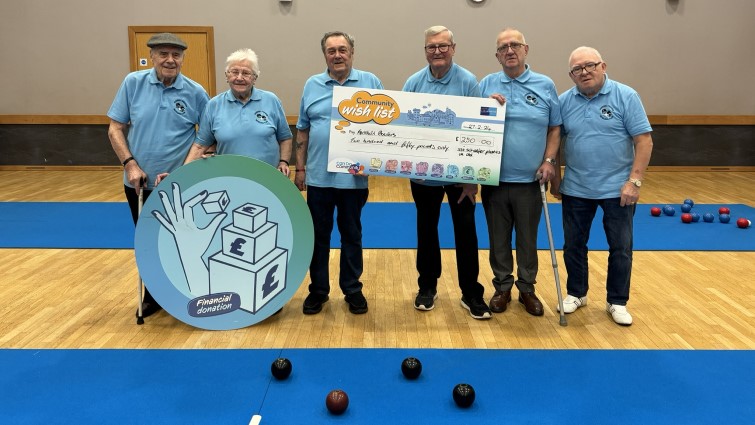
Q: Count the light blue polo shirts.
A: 6